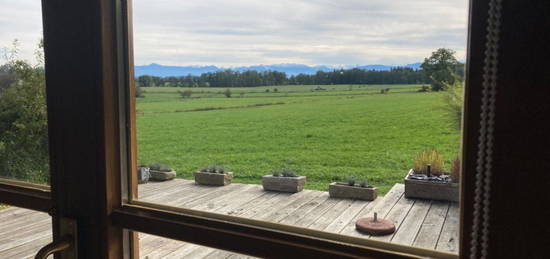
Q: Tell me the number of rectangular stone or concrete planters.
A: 5